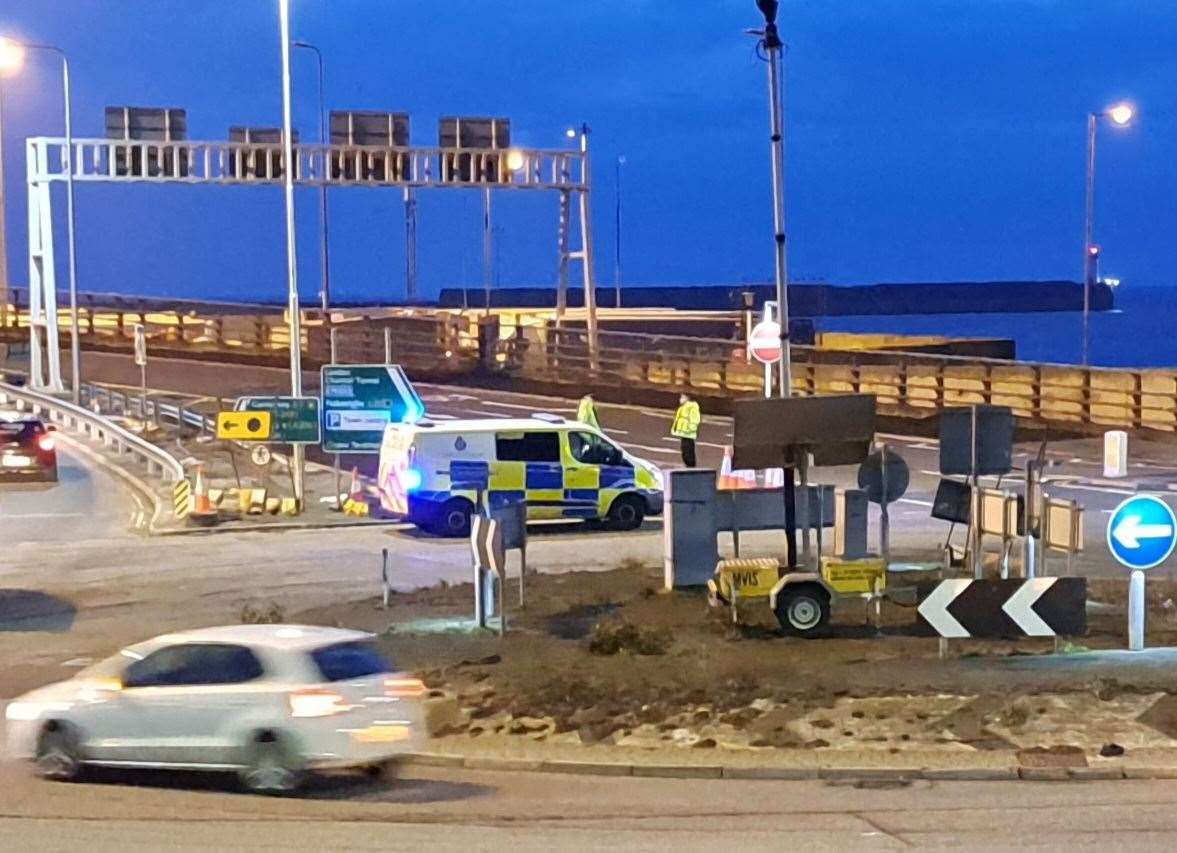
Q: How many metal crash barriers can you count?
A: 2